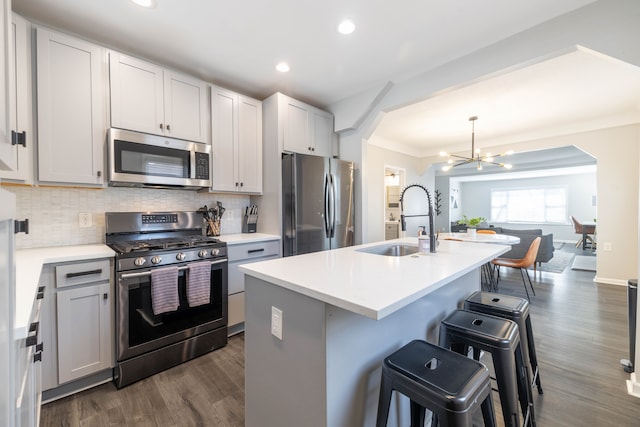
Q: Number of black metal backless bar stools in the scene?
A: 3